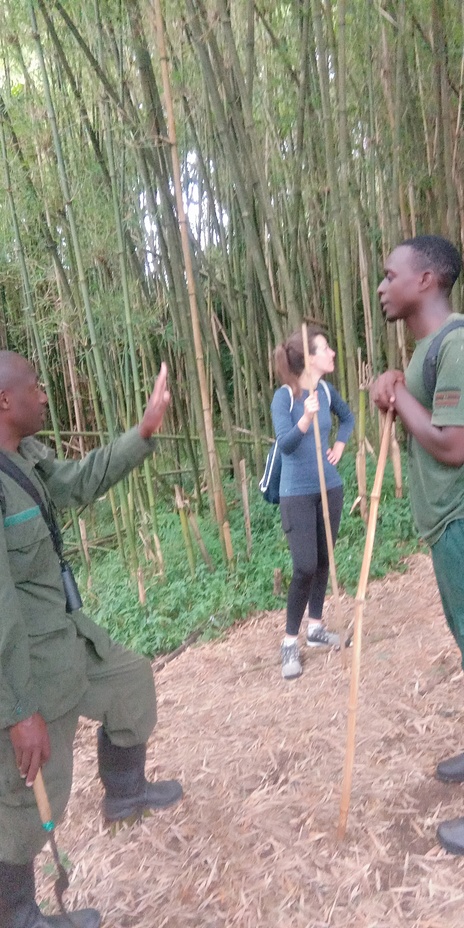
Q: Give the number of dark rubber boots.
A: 4